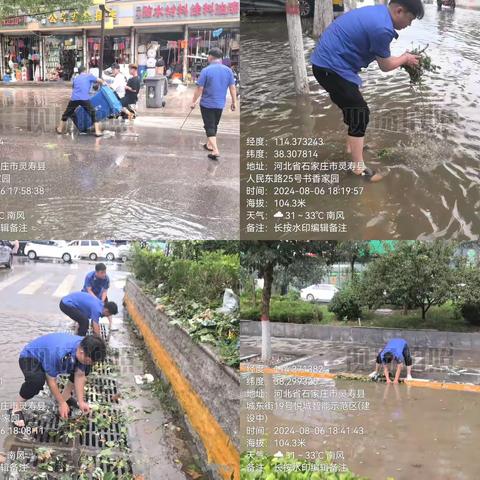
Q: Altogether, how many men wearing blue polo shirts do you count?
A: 7